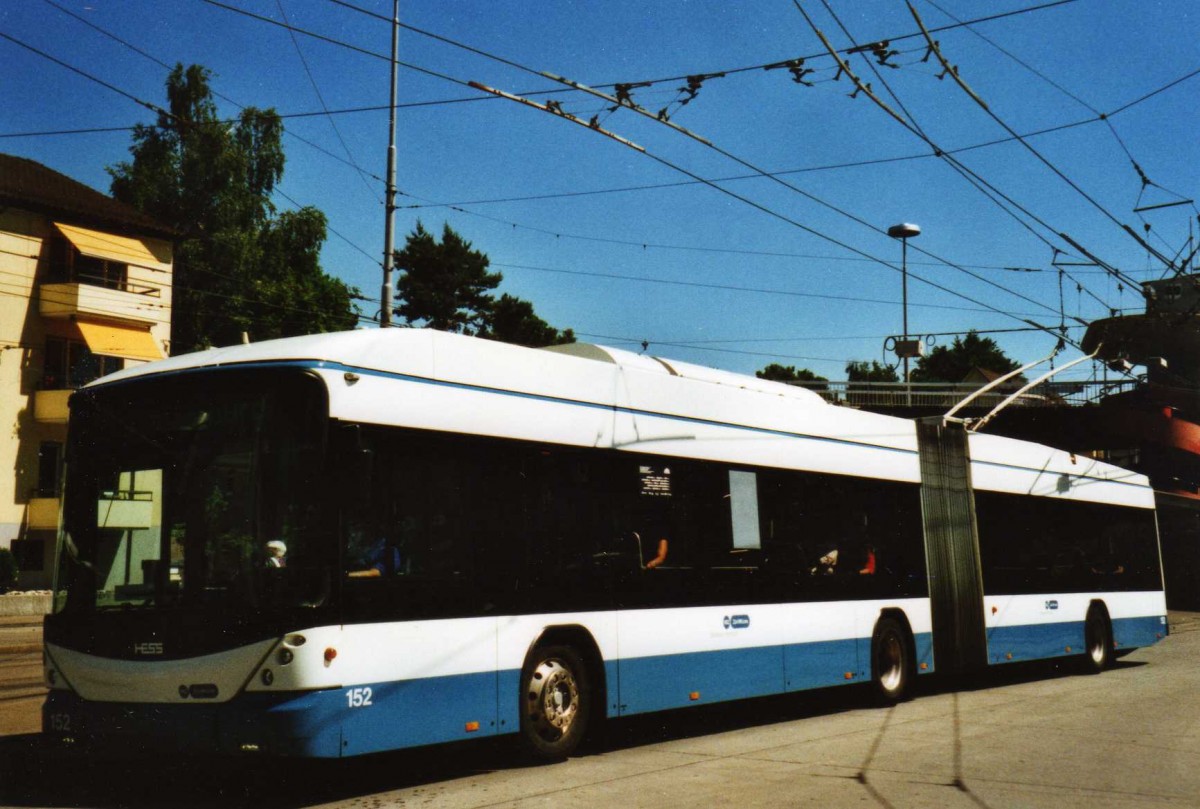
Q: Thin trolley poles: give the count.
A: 2